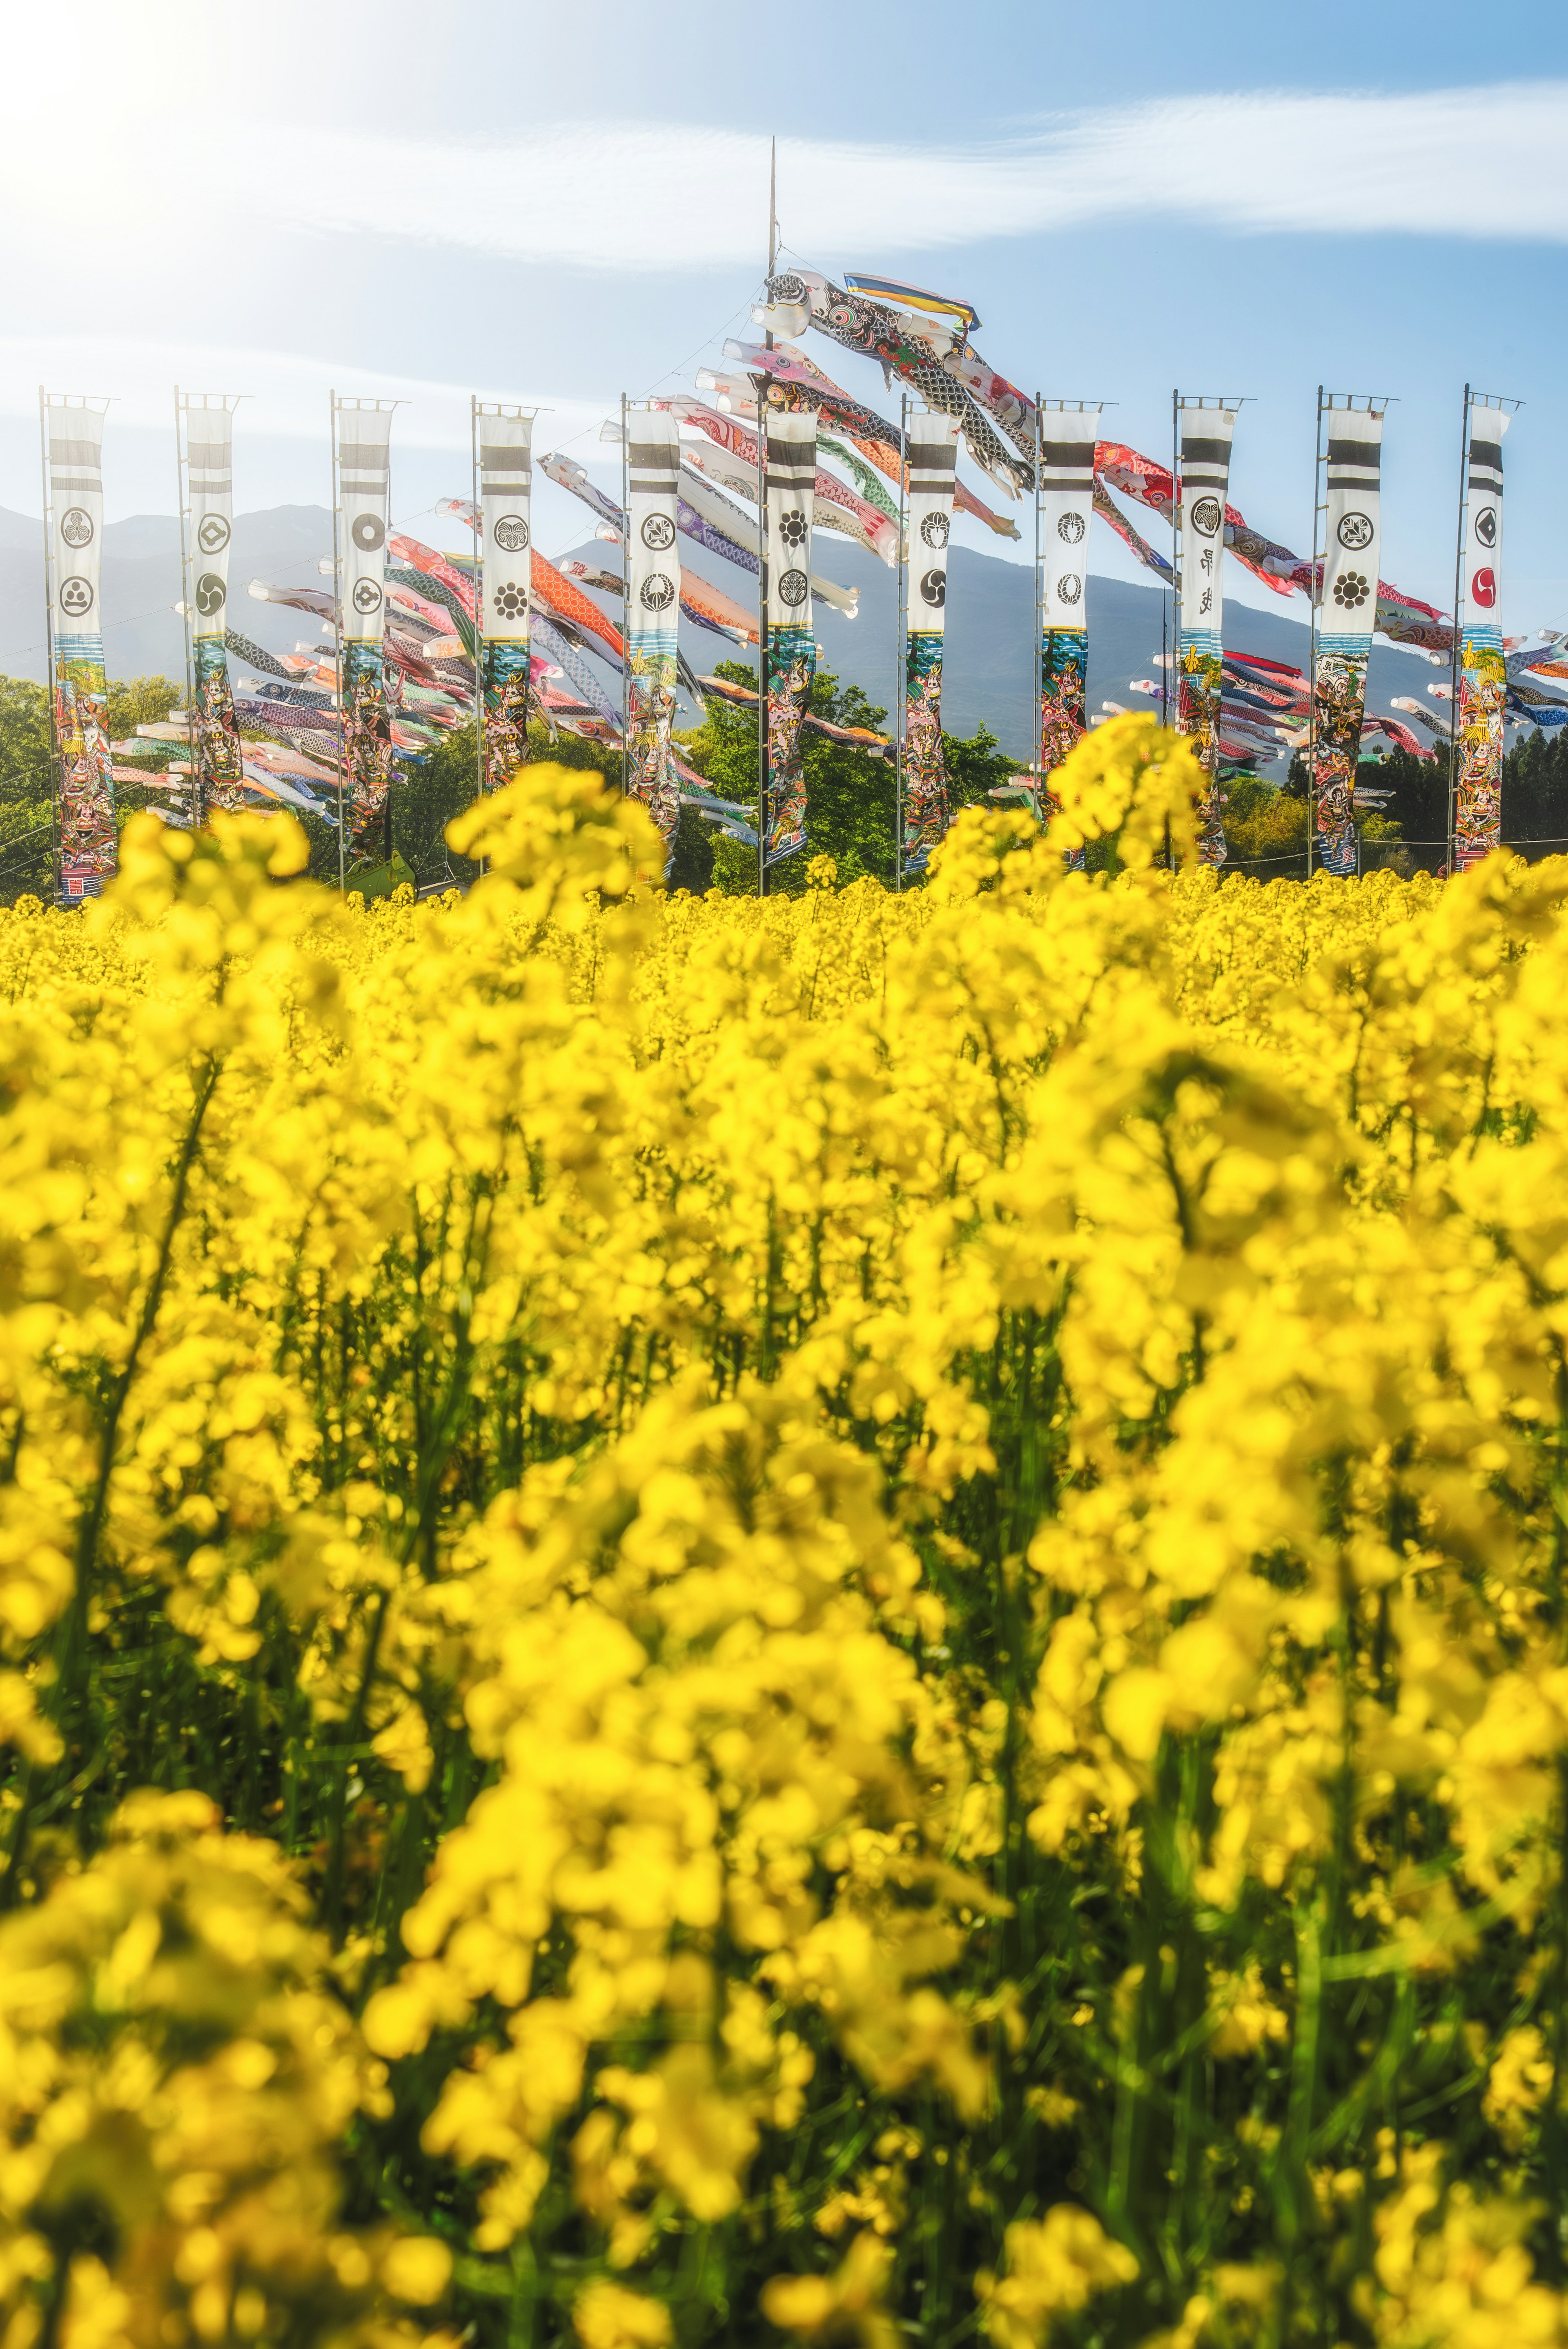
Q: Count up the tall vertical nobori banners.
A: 11